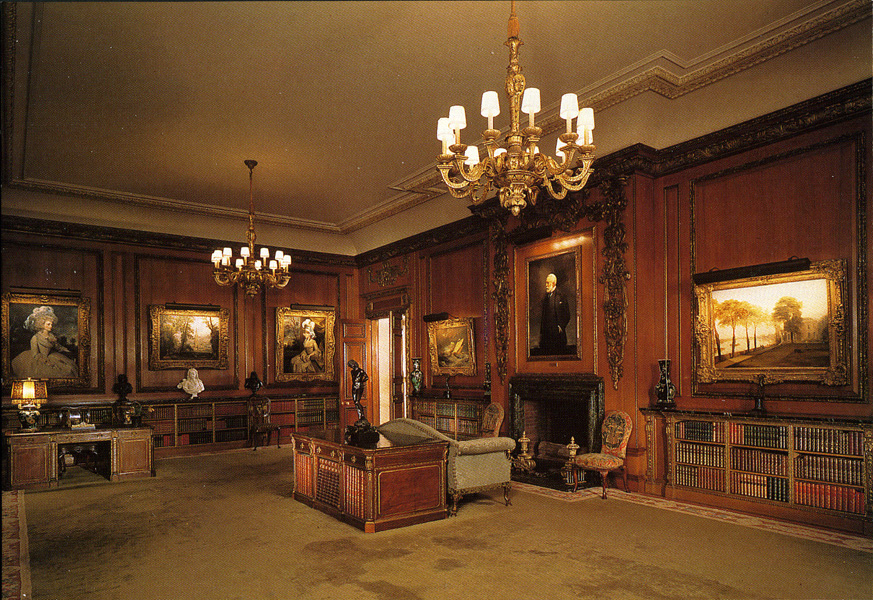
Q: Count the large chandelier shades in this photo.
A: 12